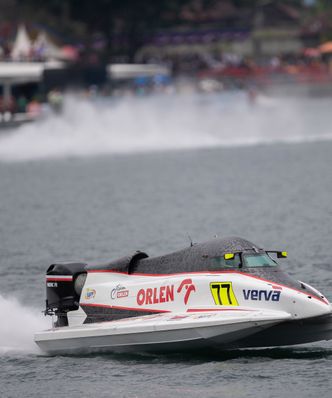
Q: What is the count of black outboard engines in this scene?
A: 1